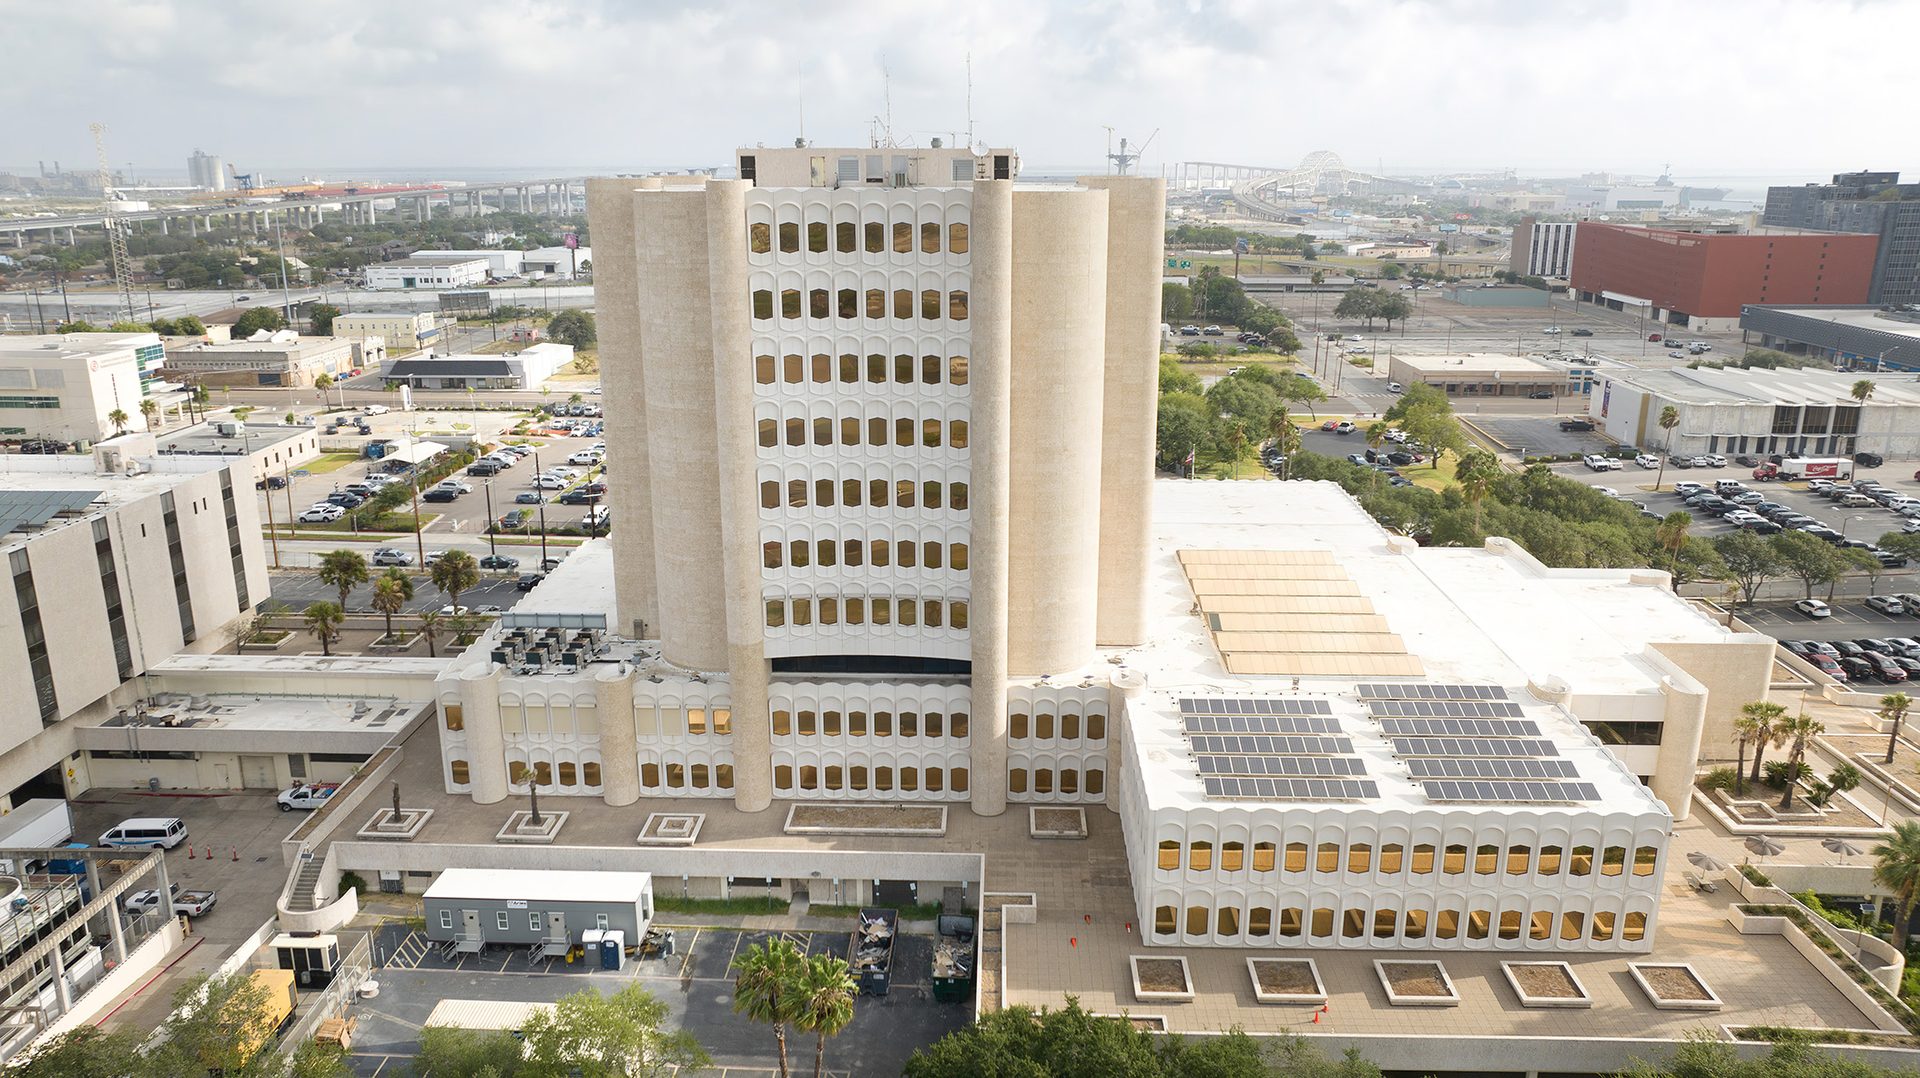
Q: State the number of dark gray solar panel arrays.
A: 11